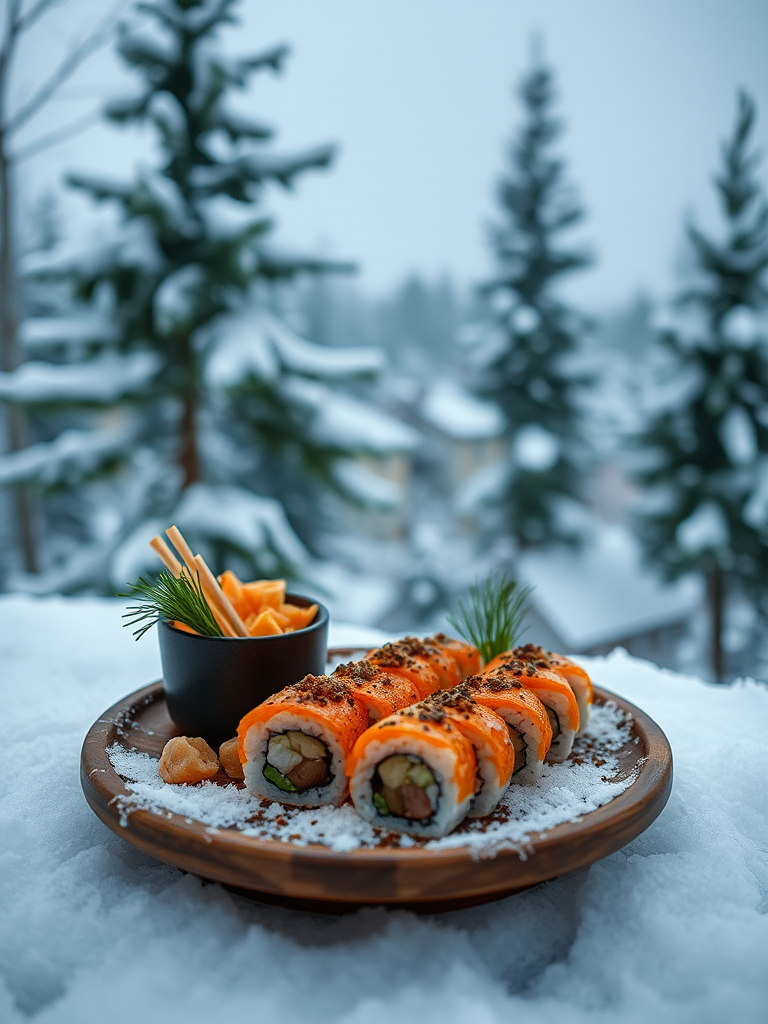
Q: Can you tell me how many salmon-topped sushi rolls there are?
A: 10